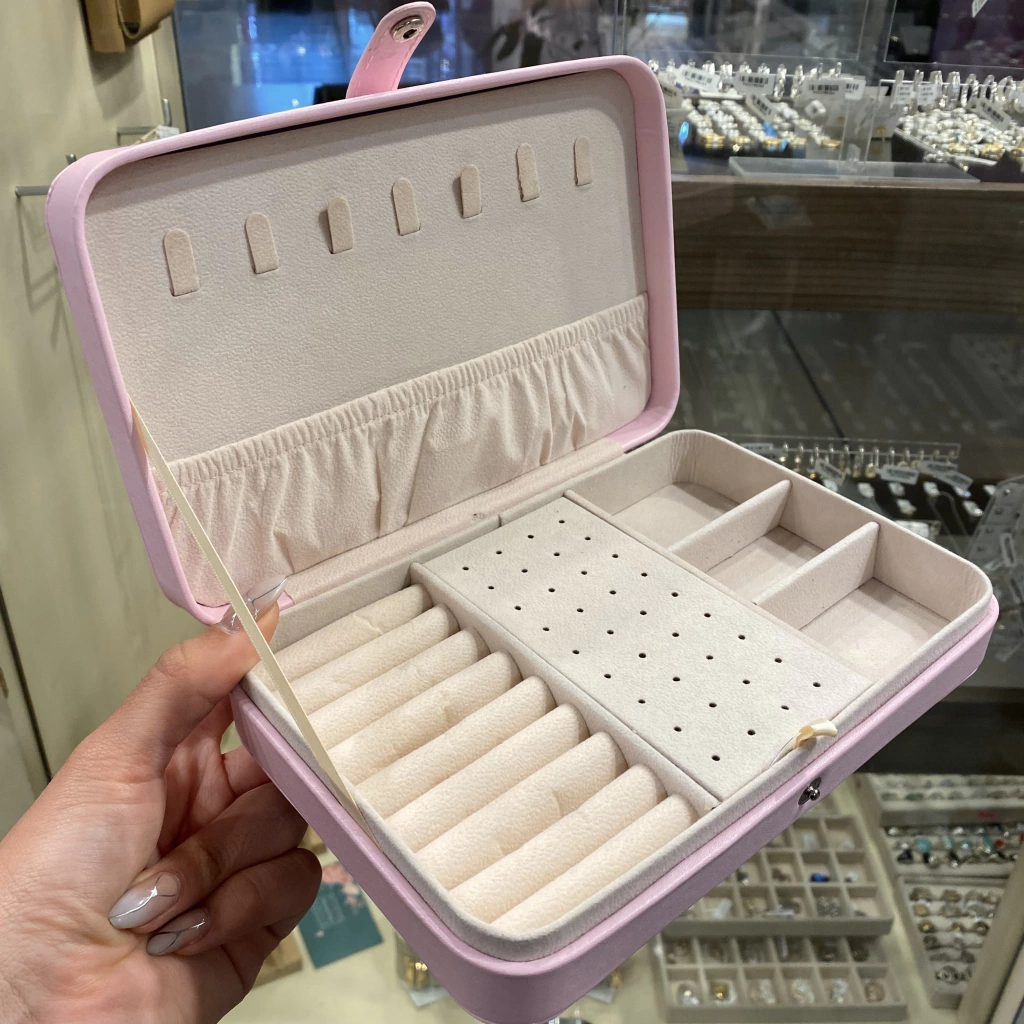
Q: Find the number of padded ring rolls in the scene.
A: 9